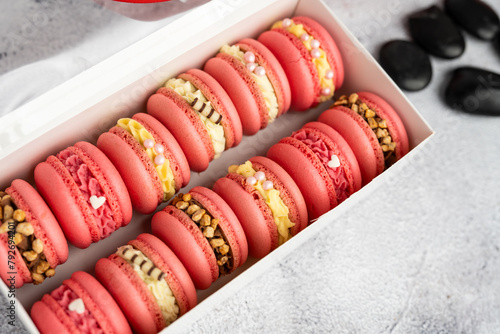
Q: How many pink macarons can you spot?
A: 12